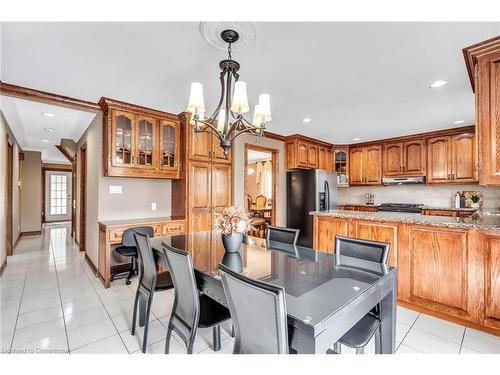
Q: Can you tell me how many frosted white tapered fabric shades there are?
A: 6